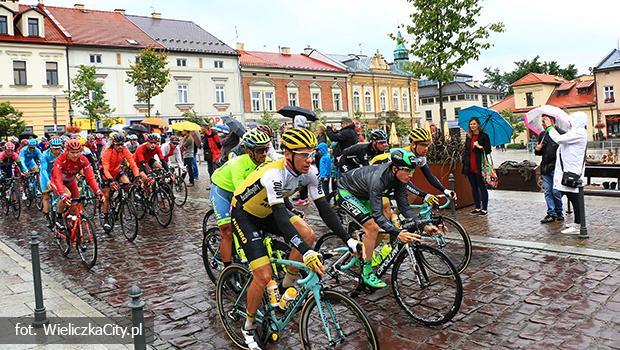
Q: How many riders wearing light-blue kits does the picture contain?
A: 2